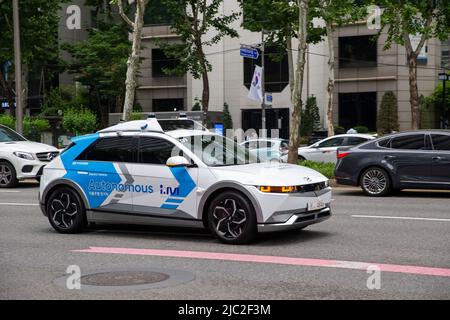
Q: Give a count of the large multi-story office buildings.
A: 1